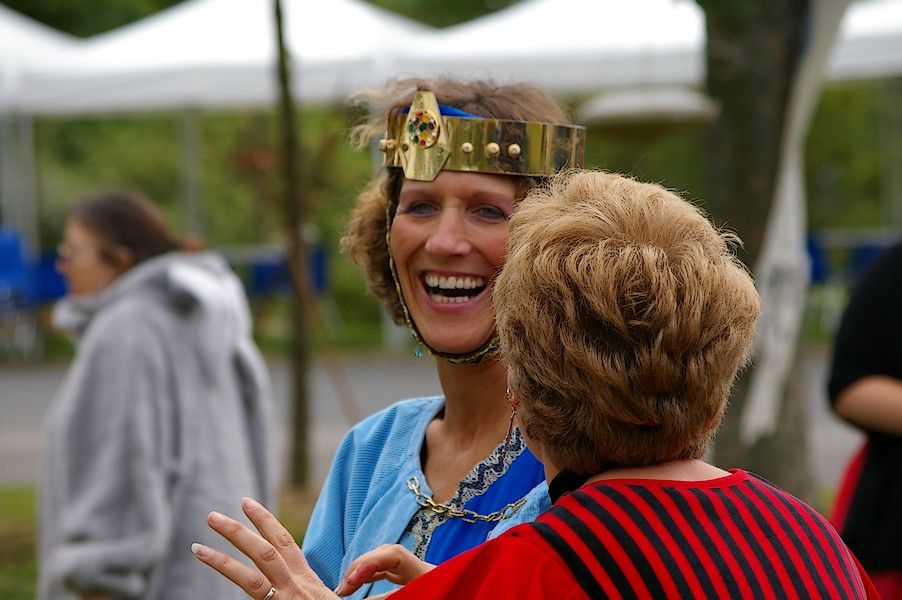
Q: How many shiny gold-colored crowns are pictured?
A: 1